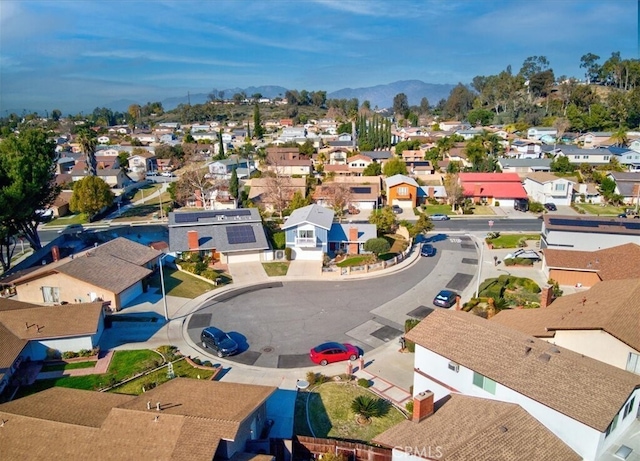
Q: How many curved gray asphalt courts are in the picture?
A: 1